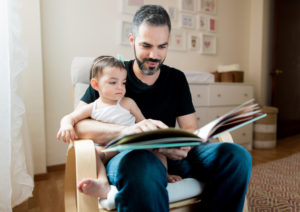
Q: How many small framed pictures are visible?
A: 11